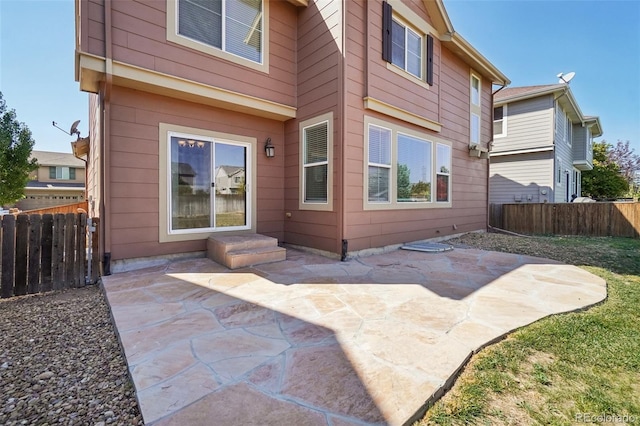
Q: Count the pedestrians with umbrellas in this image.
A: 0